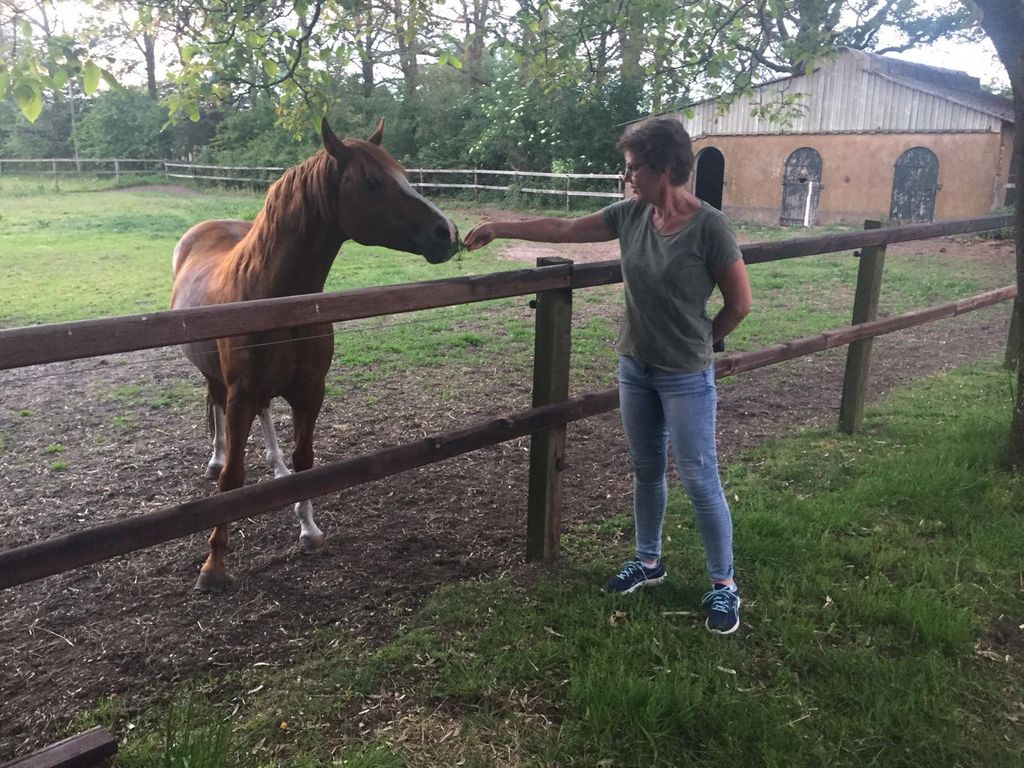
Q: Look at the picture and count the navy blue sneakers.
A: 2